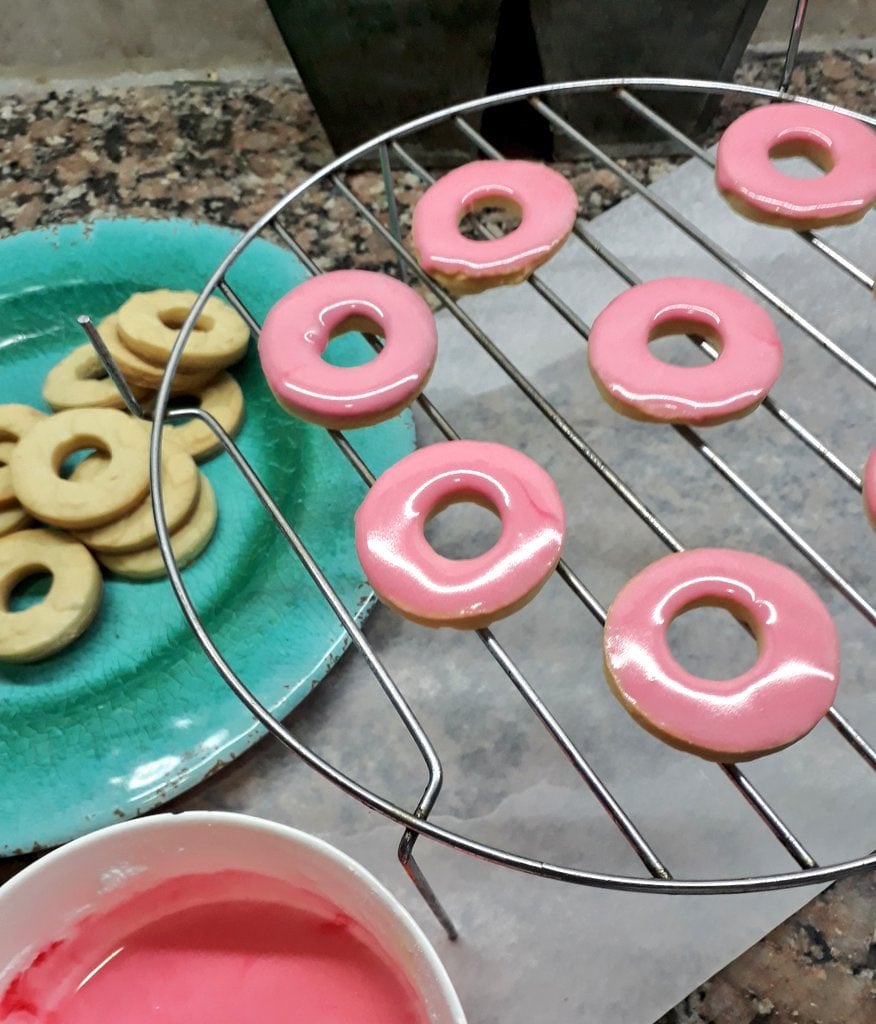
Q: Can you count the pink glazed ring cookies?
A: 7